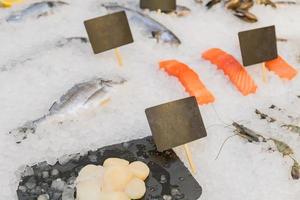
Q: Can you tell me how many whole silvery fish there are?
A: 3